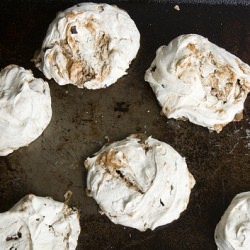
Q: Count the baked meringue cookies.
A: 6